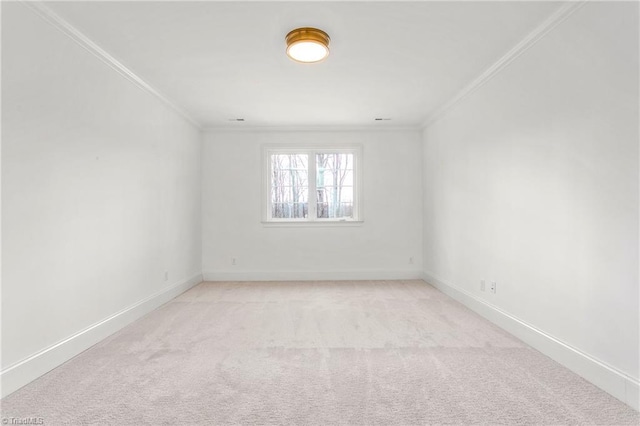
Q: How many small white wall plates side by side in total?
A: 2